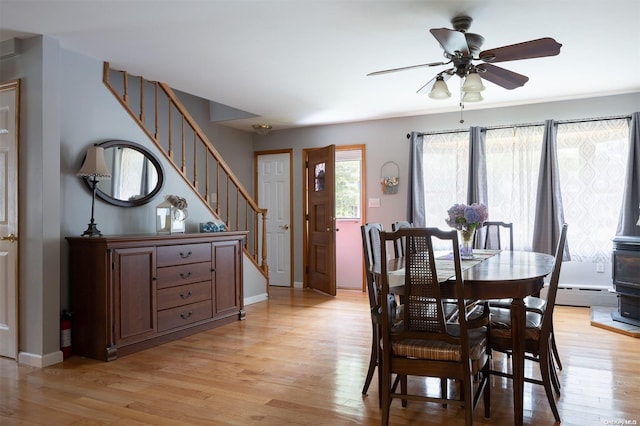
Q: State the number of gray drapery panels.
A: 4